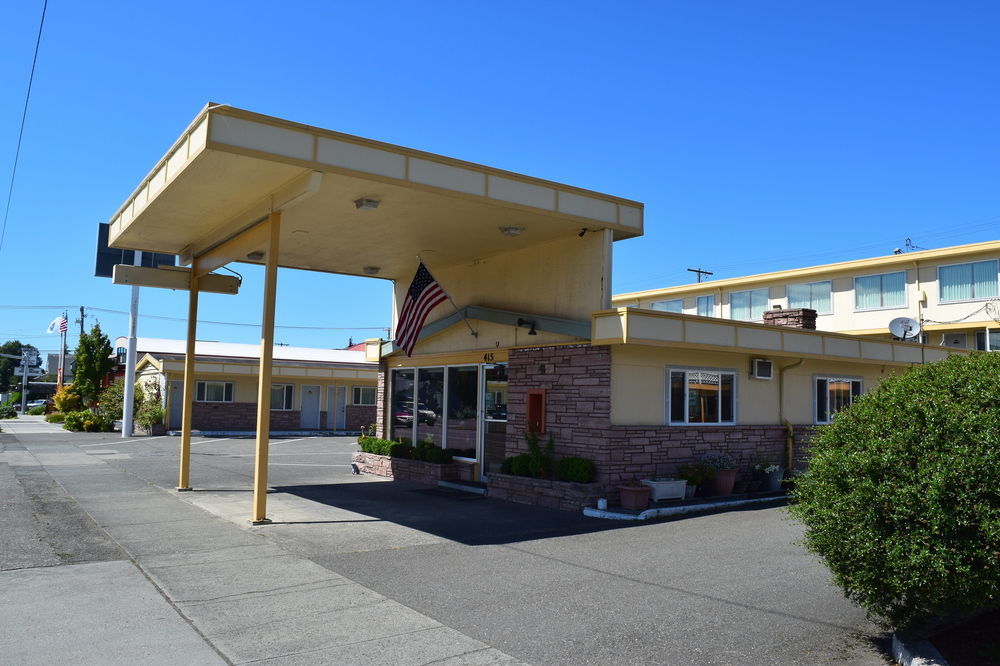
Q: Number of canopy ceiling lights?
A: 4